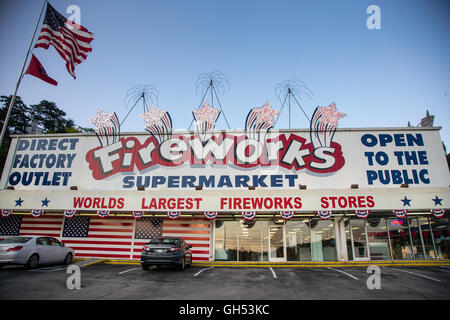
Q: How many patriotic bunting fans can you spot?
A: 13